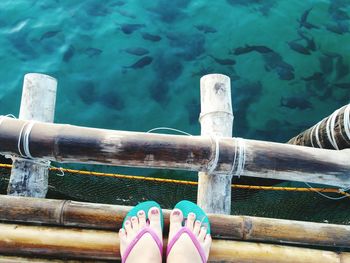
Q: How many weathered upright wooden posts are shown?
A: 2